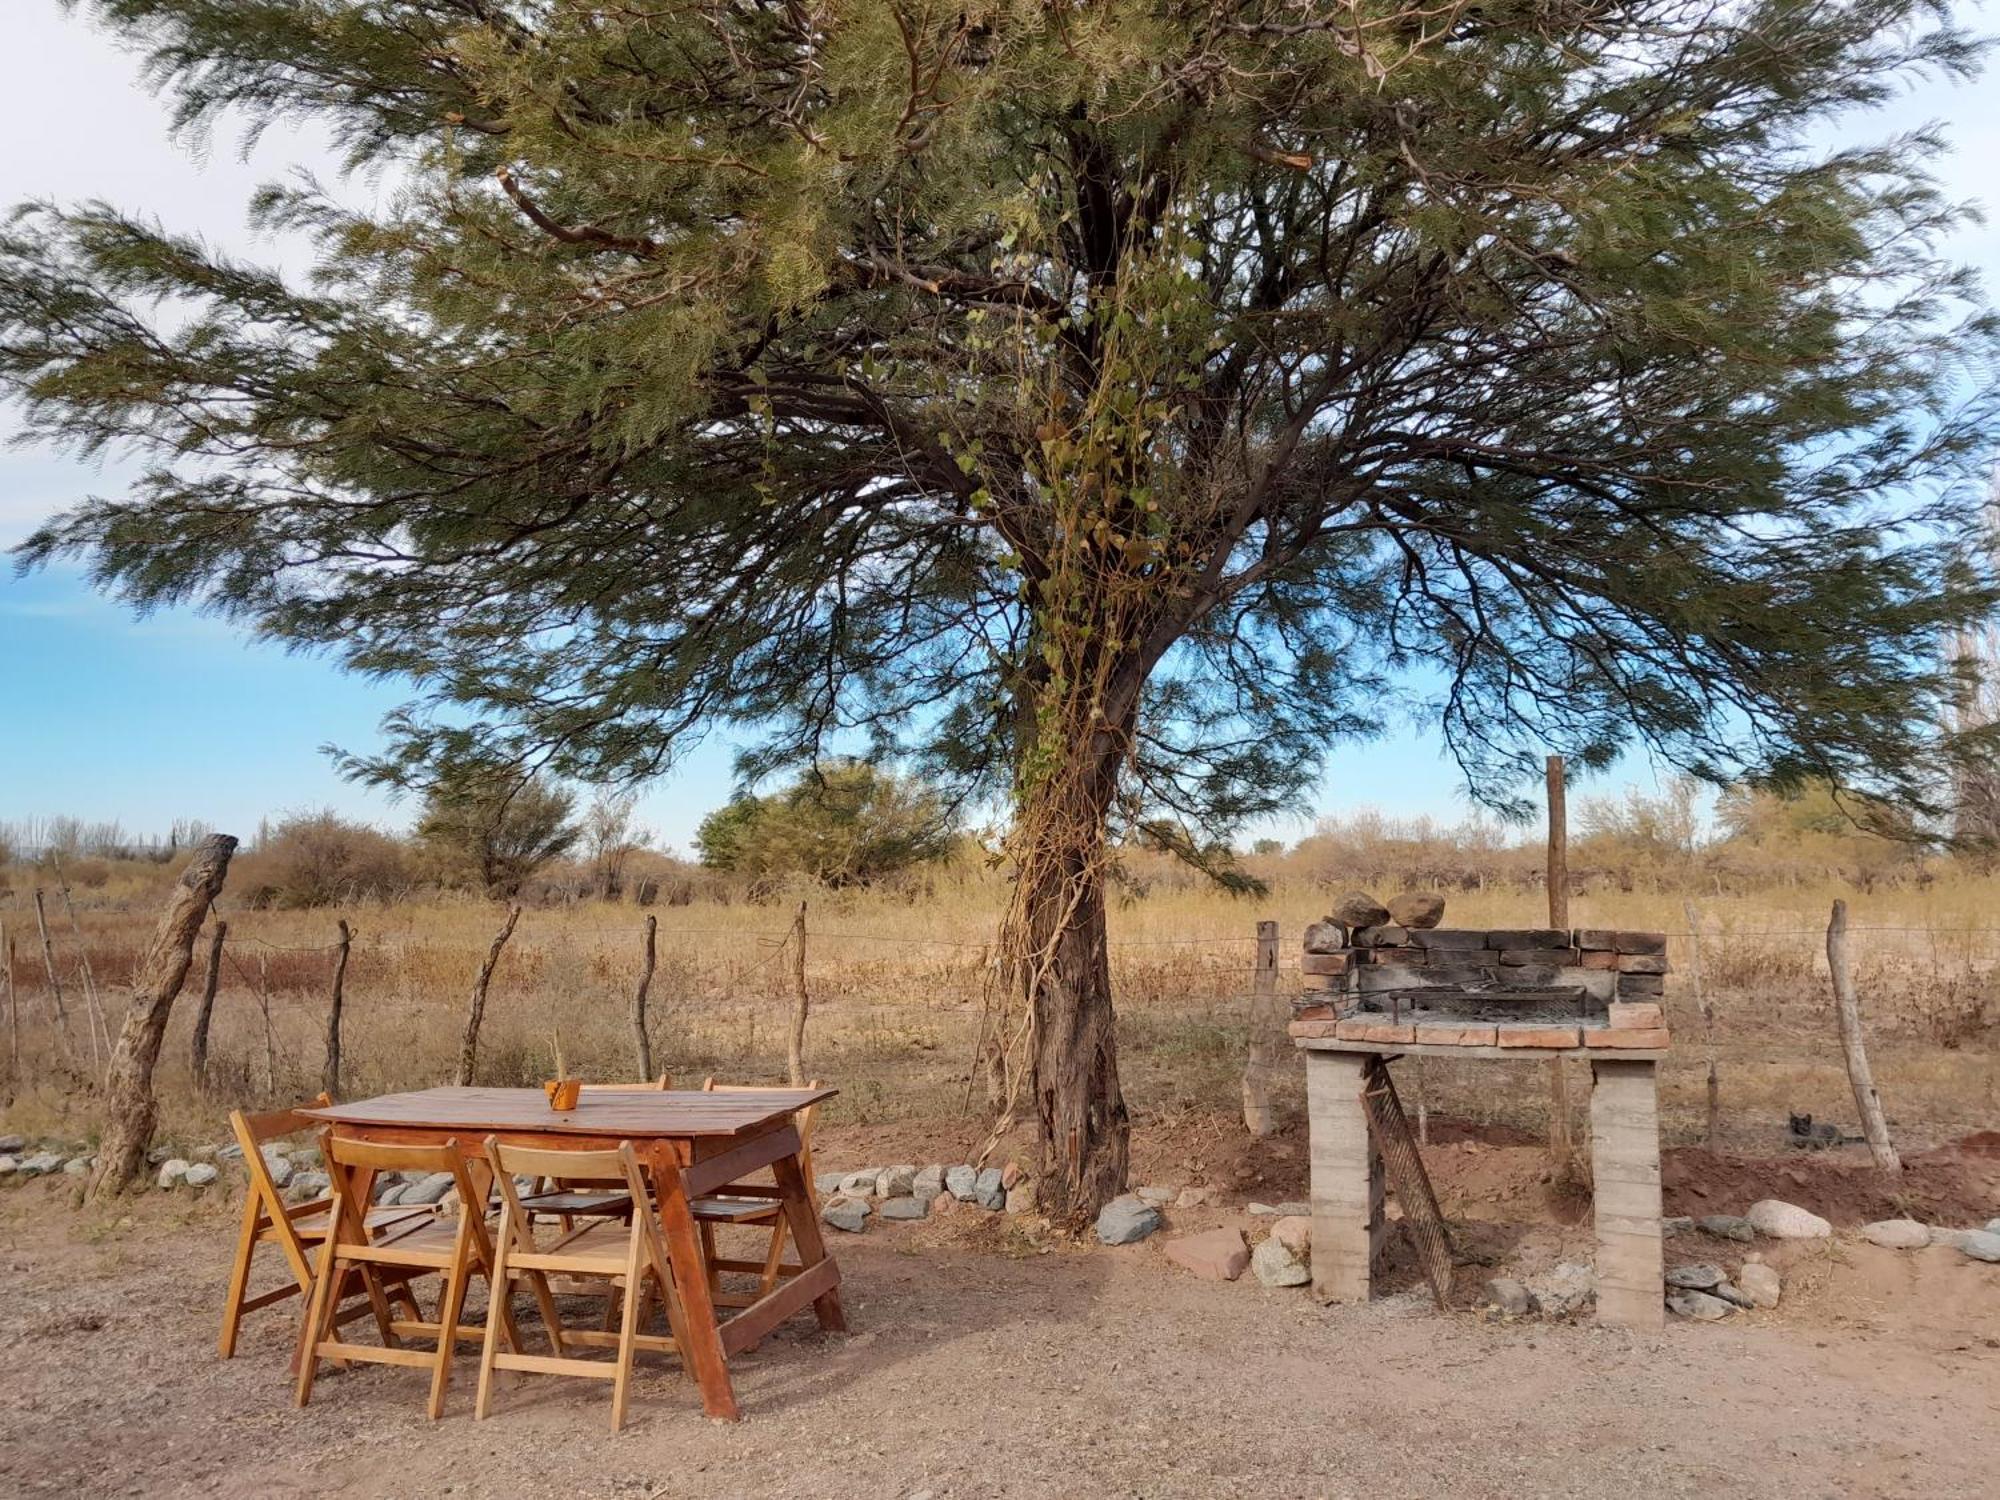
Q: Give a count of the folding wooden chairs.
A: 5